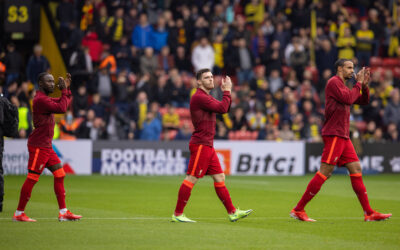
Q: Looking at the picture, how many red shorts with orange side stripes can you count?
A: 3